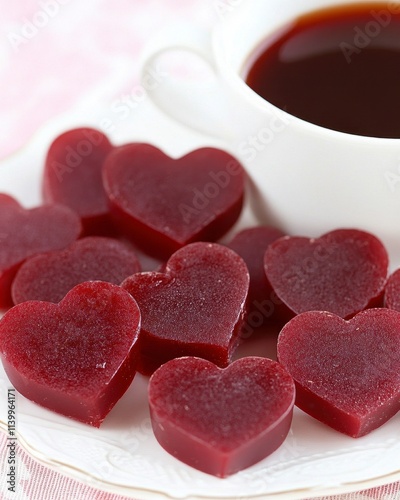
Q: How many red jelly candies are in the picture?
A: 11